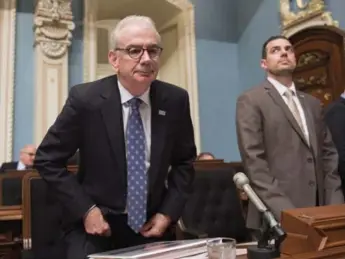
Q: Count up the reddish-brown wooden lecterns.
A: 1